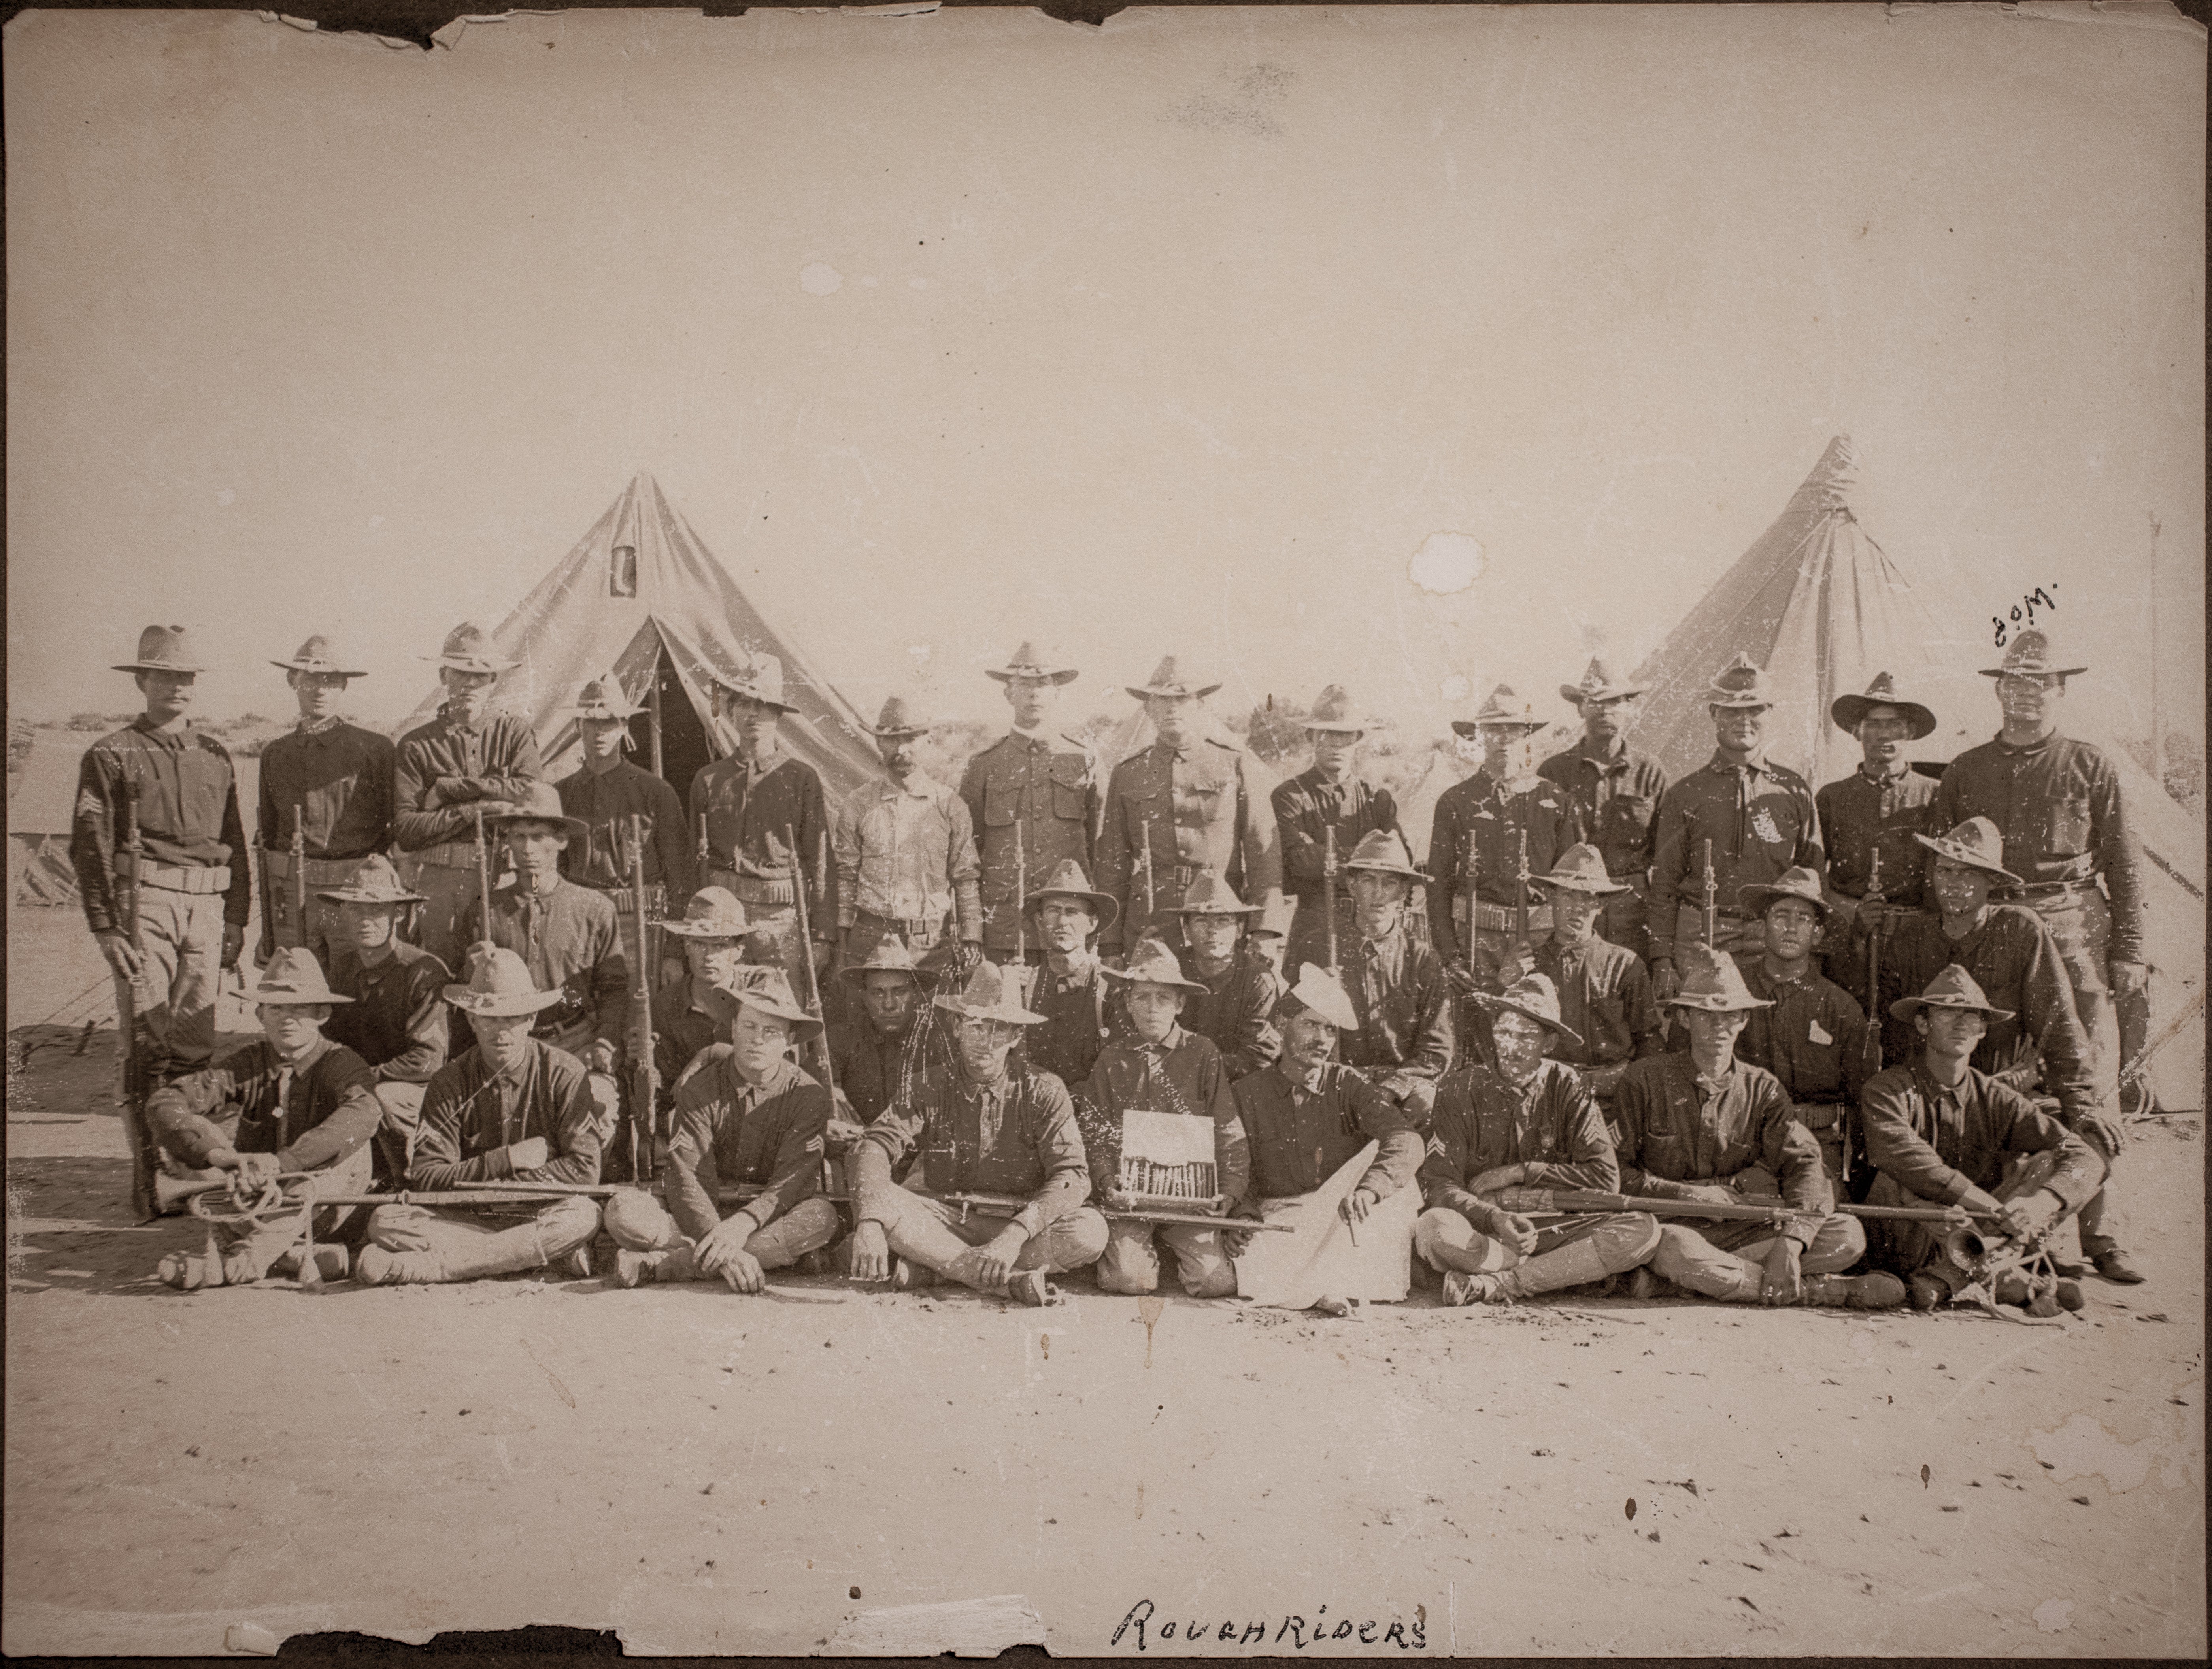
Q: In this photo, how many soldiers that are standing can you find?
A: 14